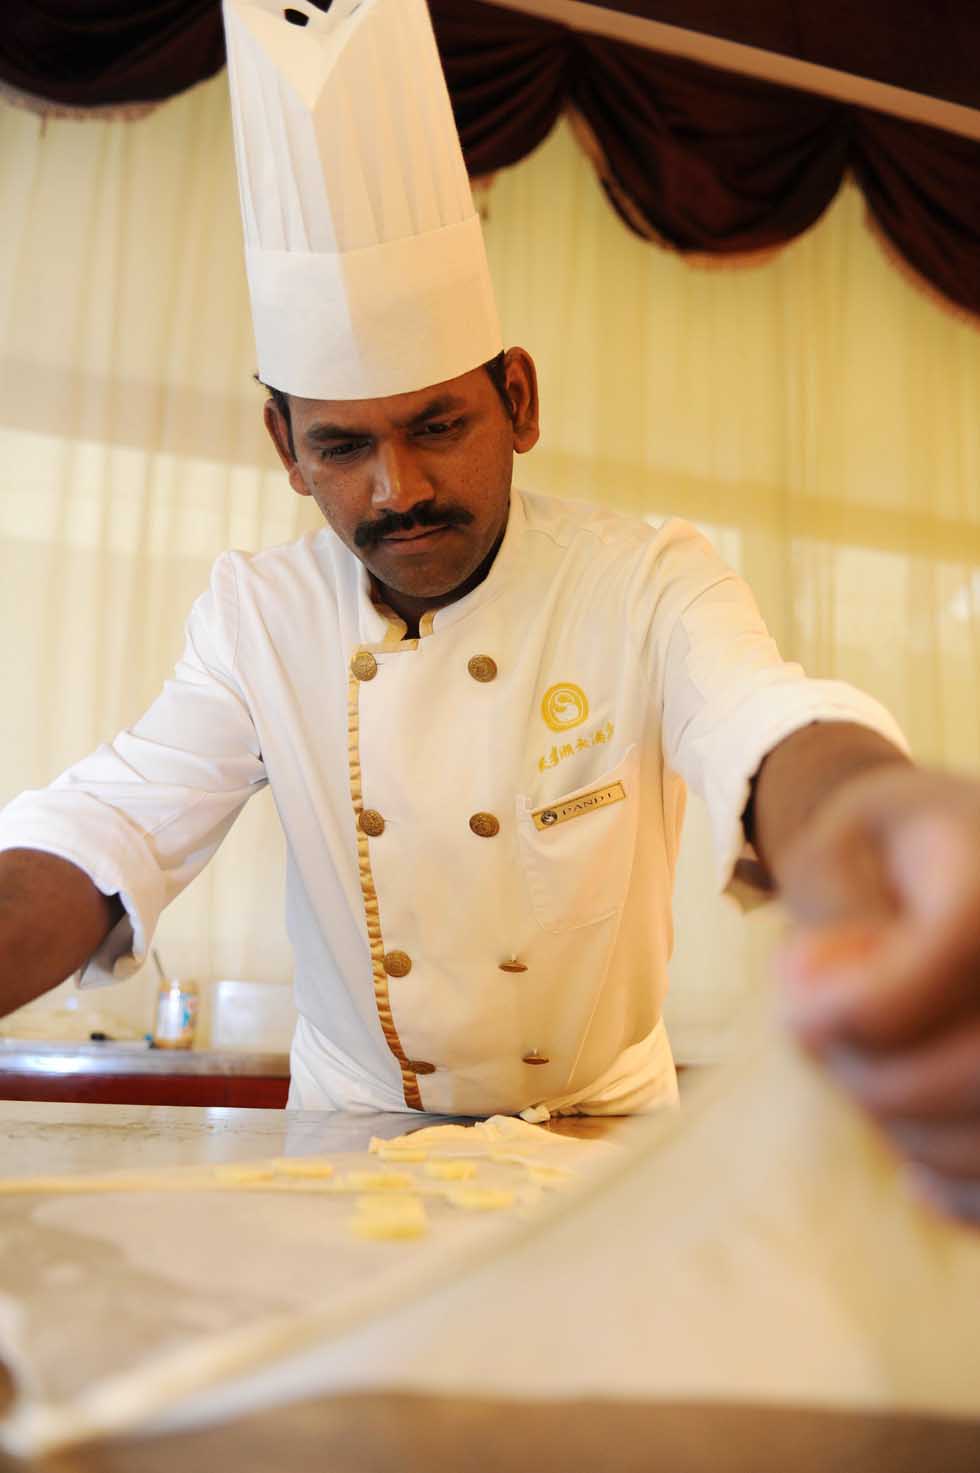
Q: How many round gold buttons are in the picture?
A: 8